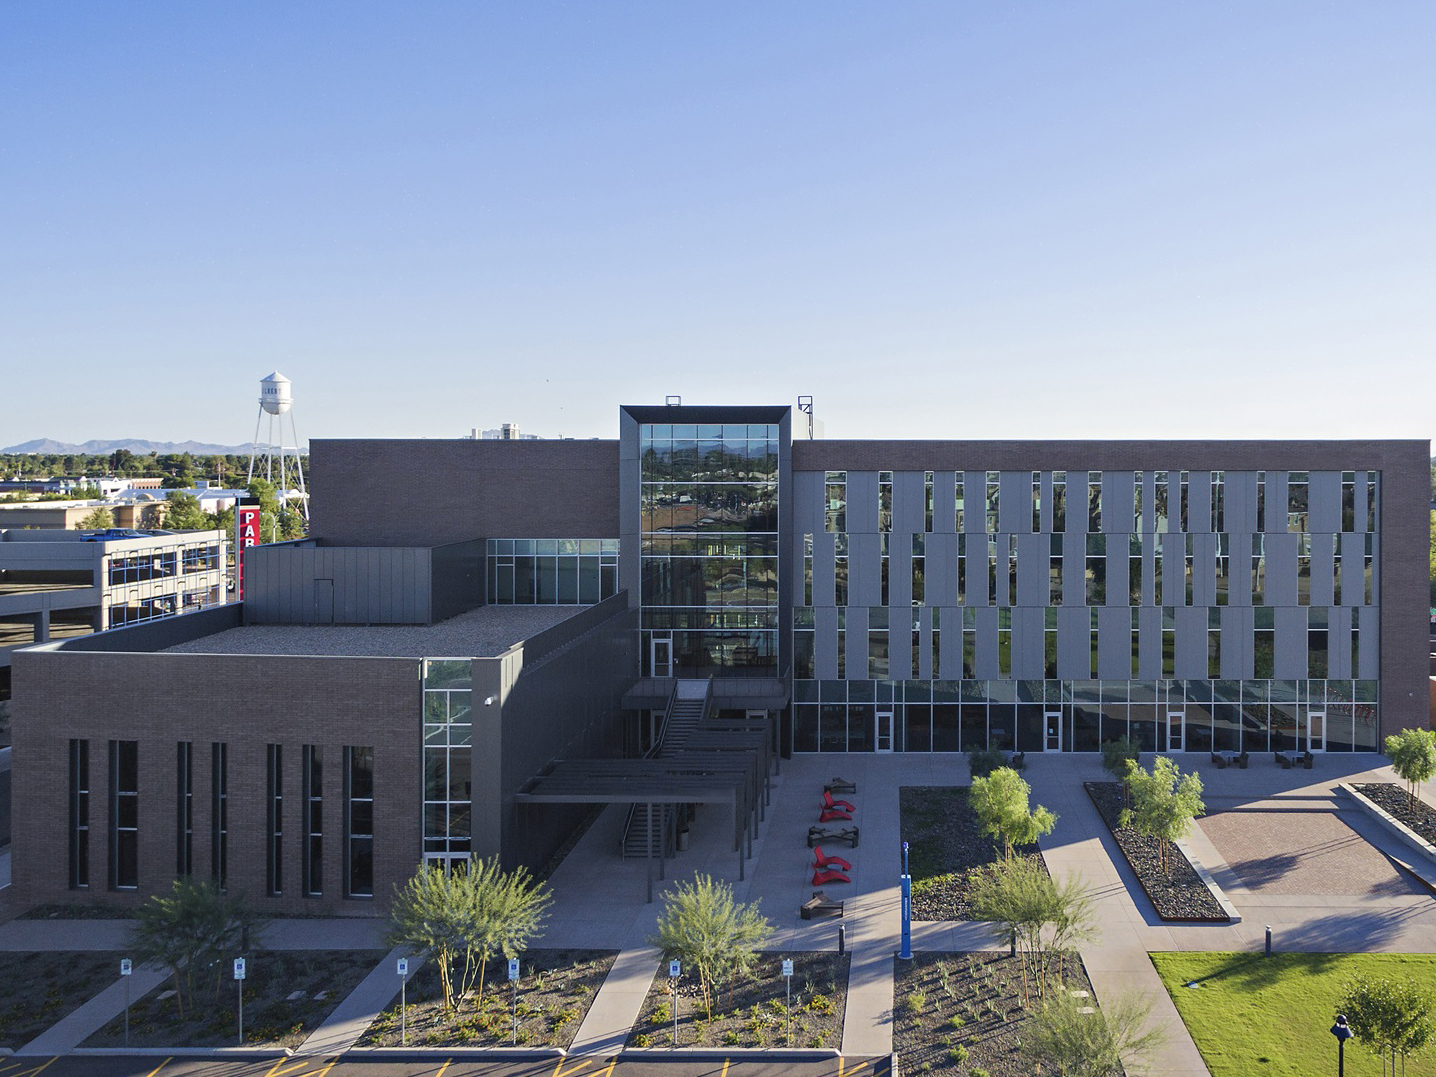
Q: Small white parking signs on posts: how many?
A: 6